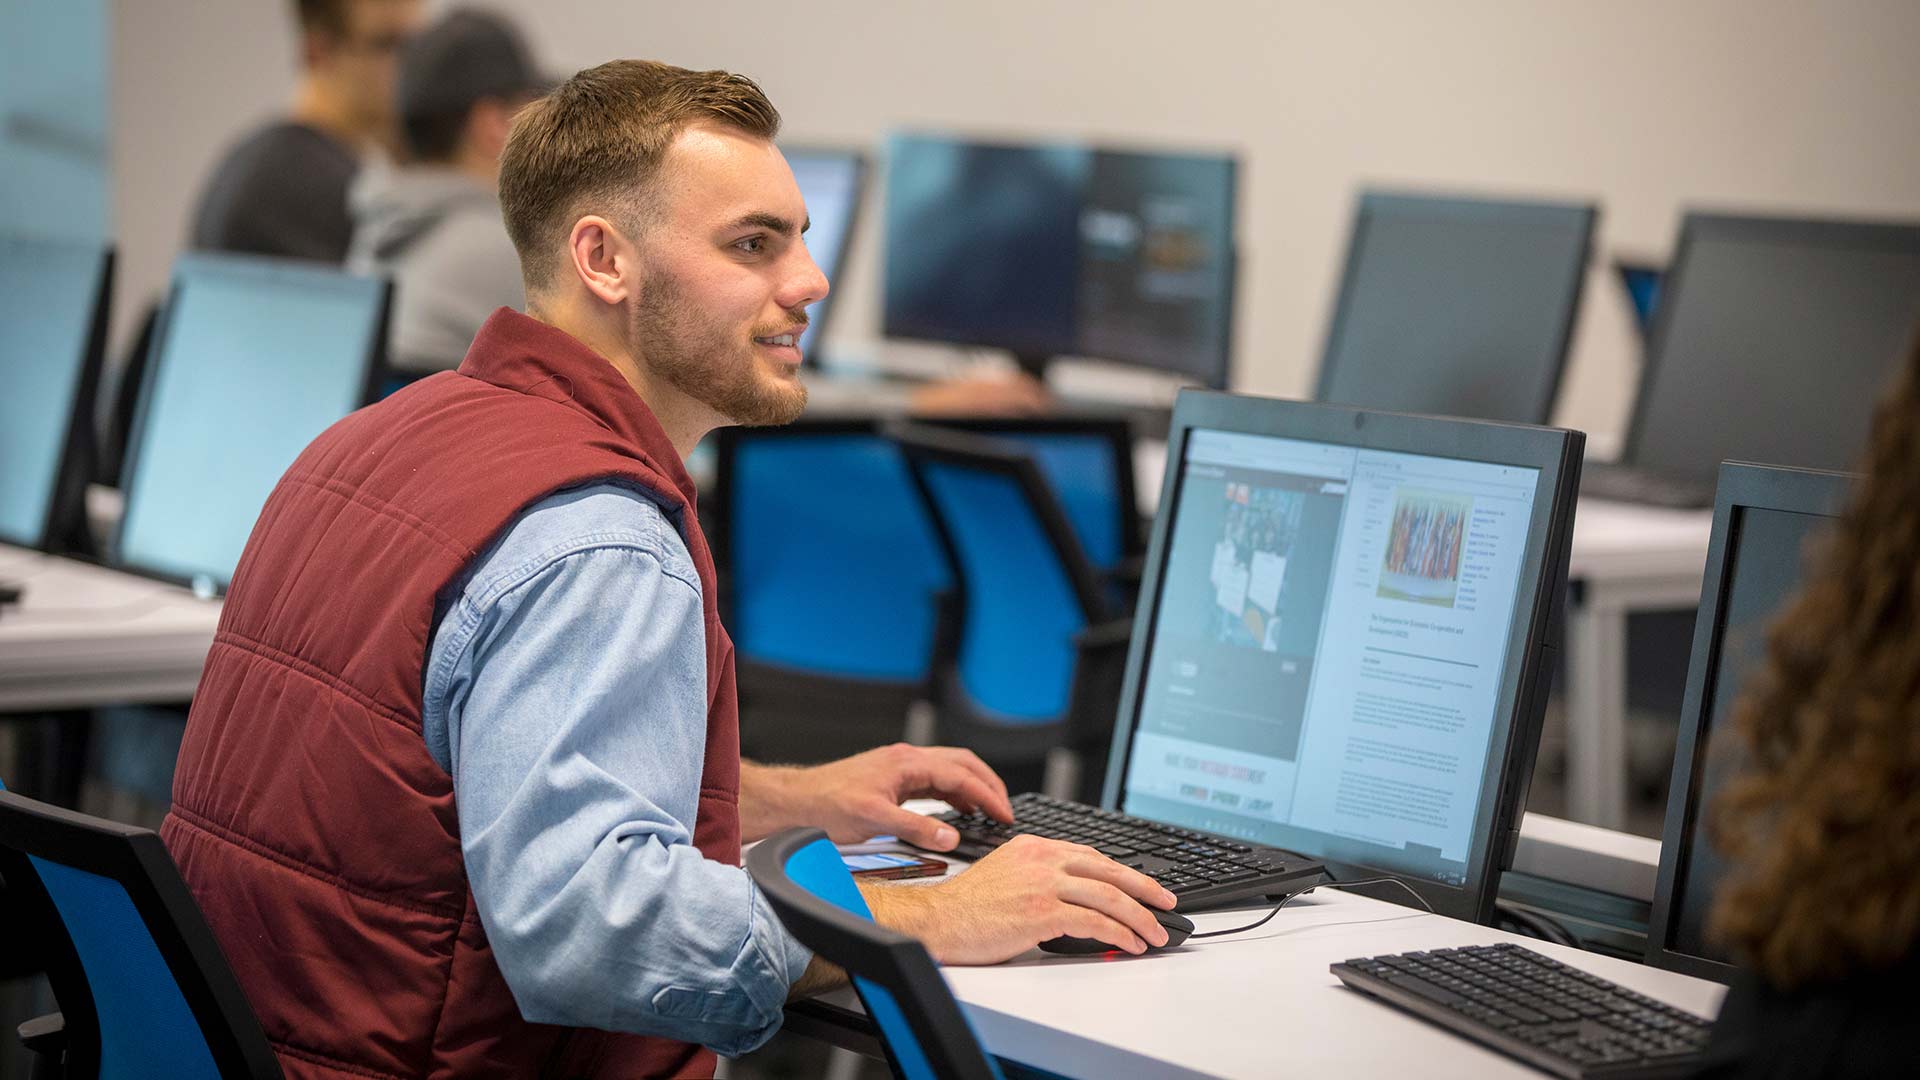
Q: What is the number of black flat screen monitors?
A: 8